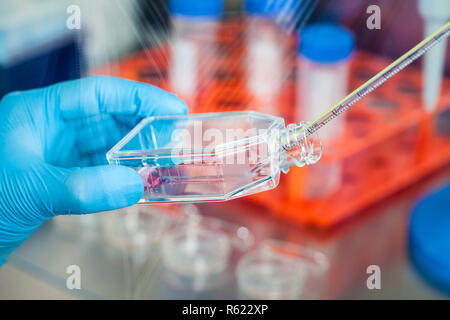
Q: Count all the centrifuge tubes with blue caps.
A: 3